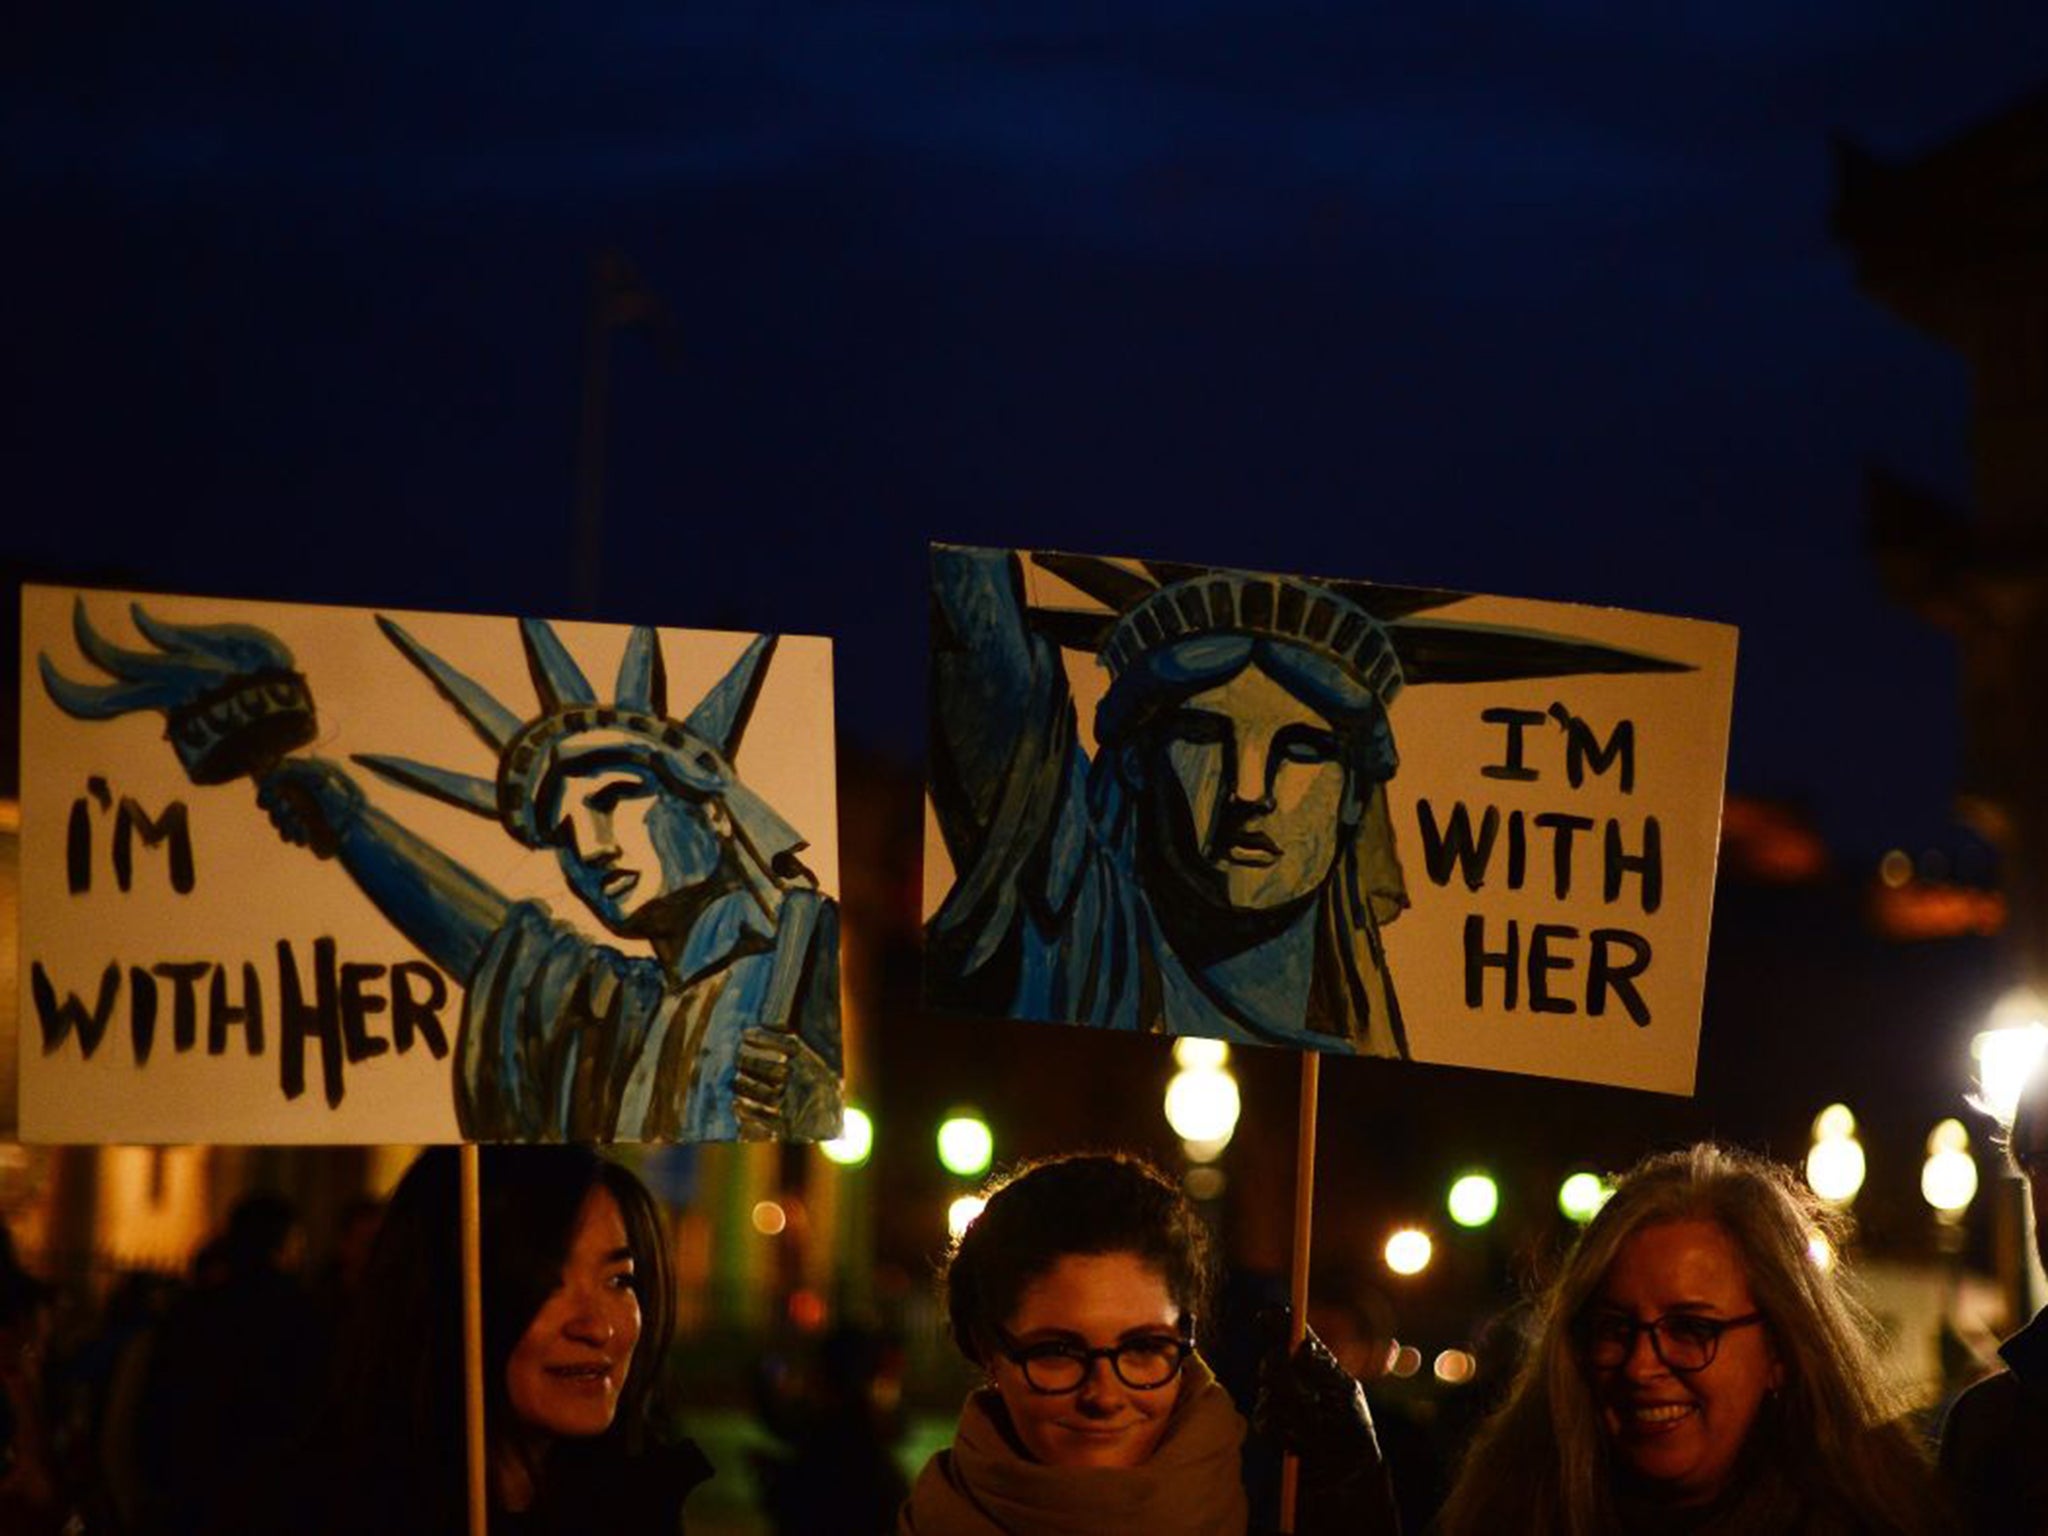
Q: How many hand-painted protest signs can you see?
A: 2